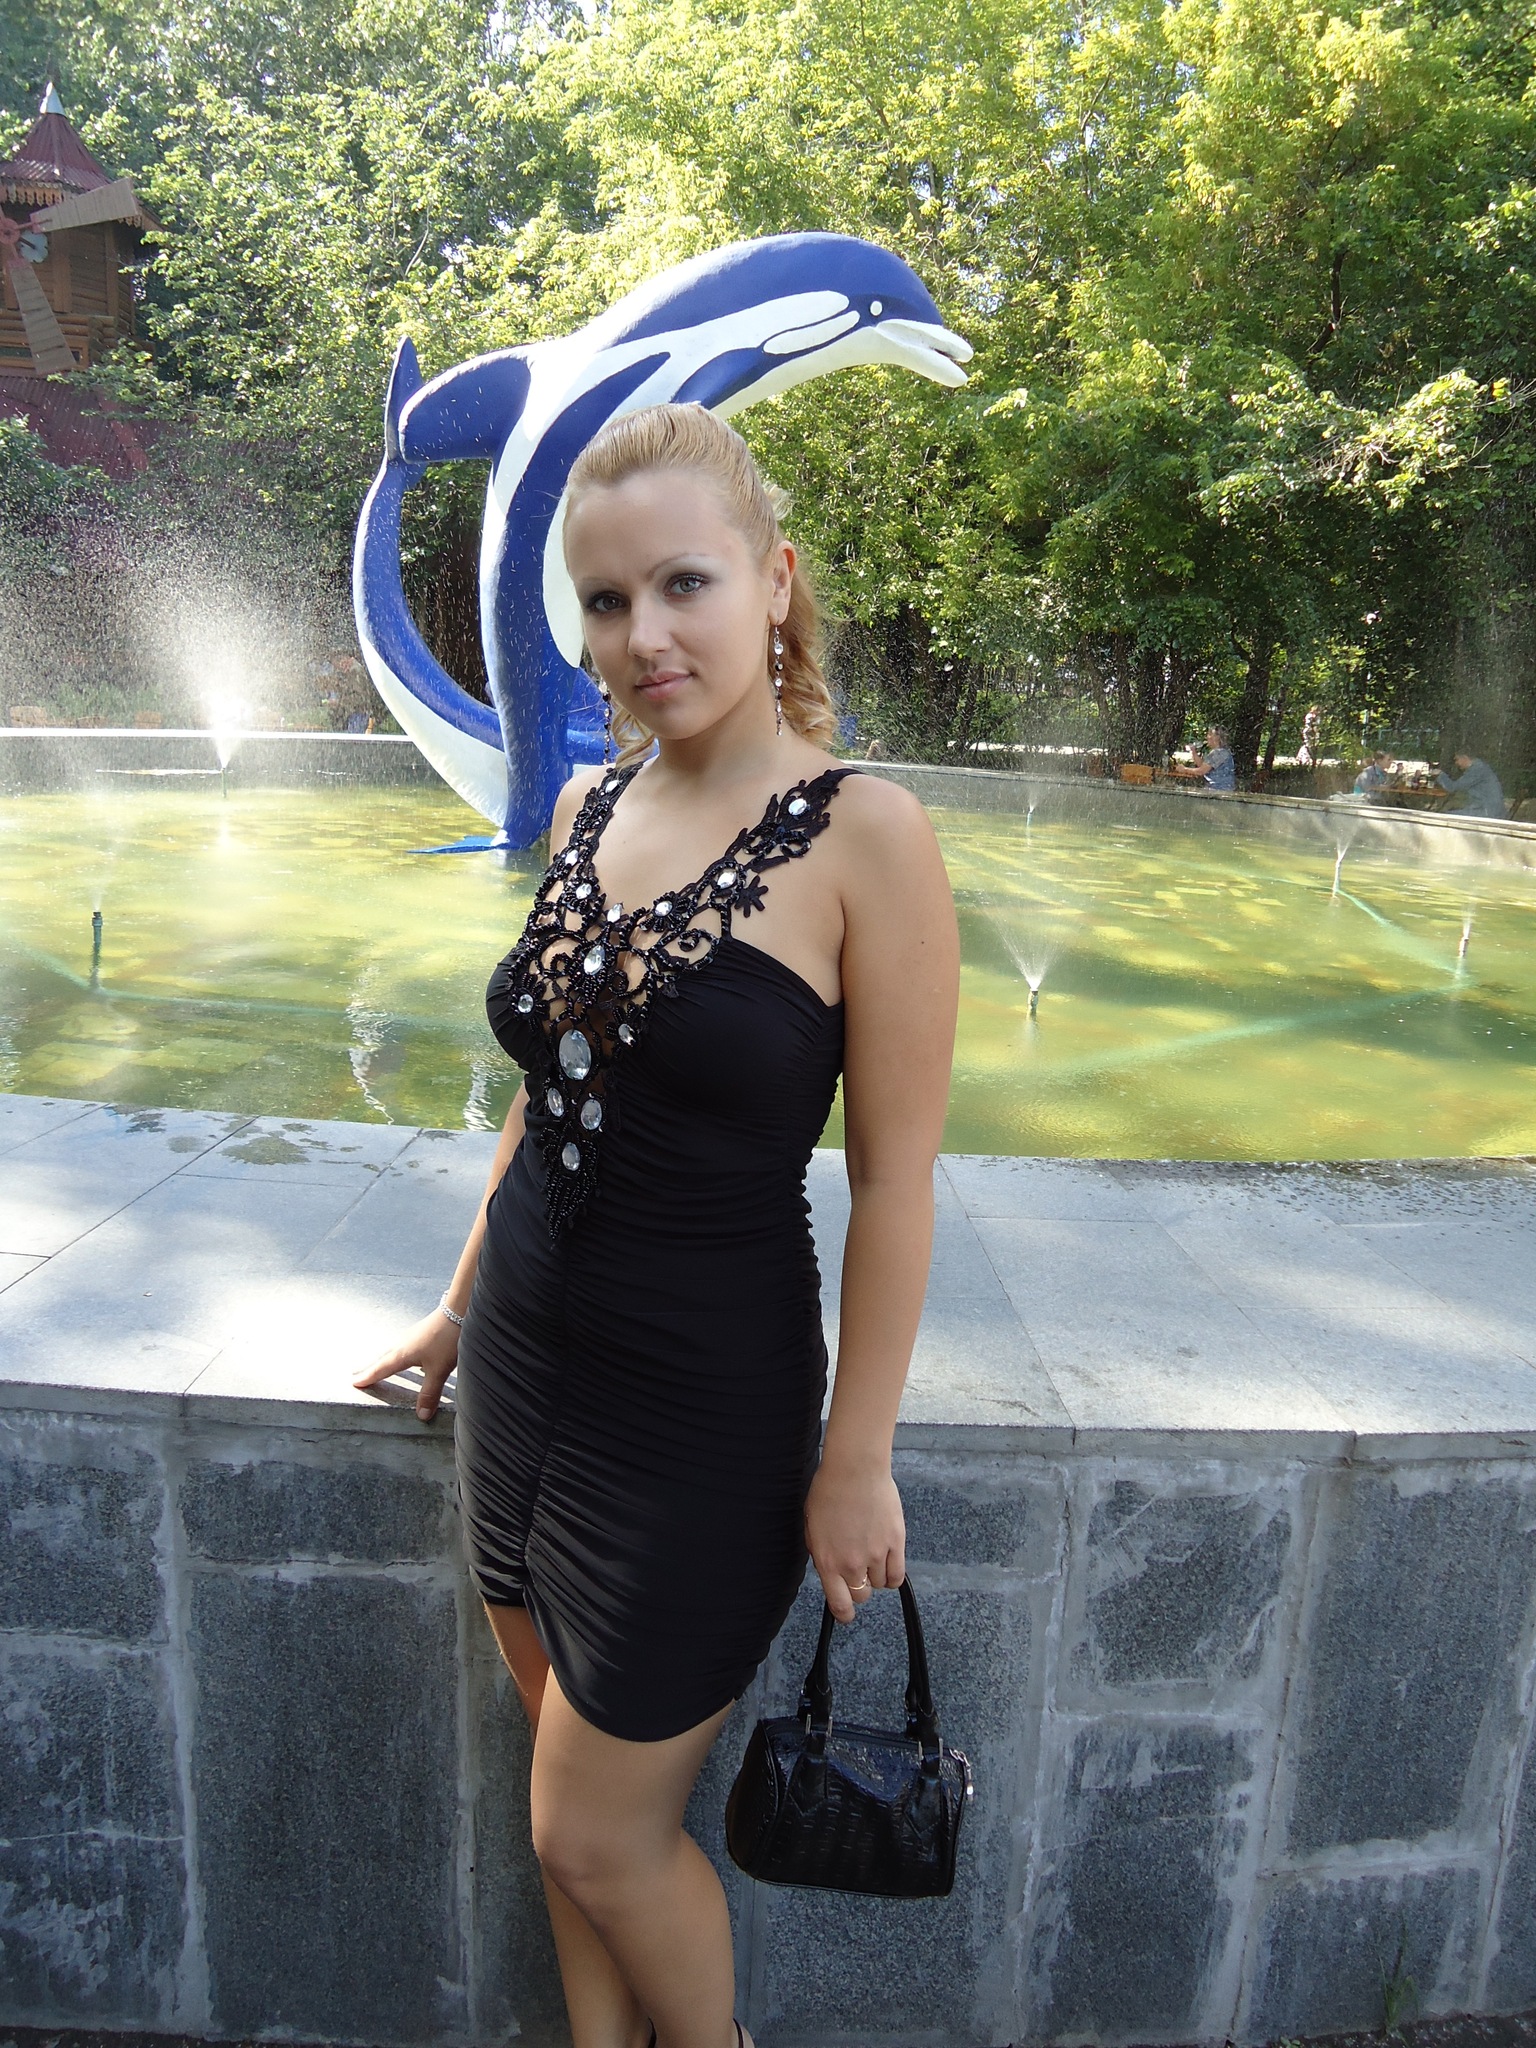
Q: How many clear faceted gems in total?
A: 14